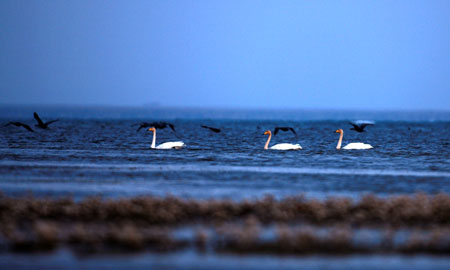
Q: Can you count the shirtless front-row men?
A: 0